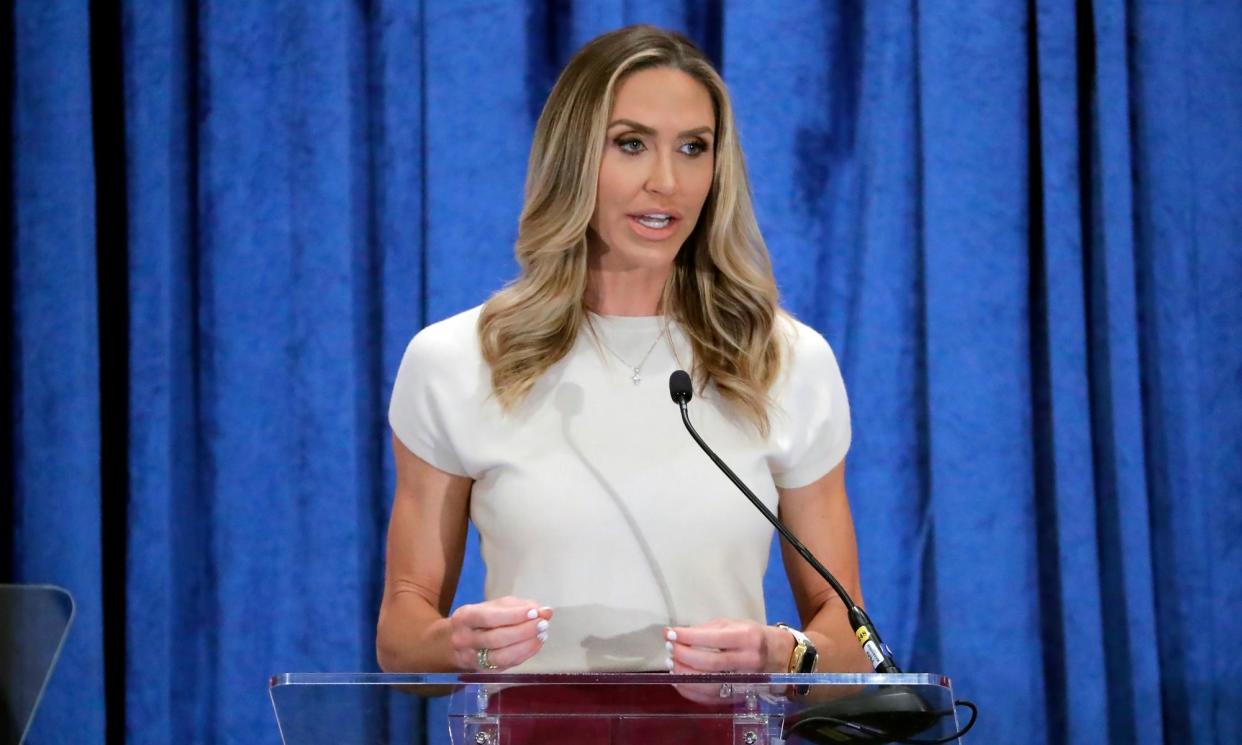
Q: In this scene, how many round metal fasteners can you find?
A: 2